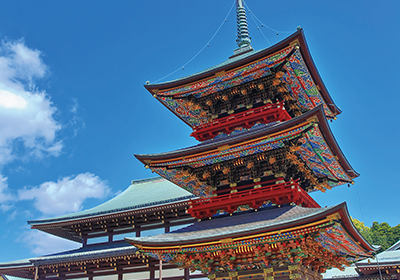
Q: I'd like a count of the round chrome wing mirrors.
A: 0